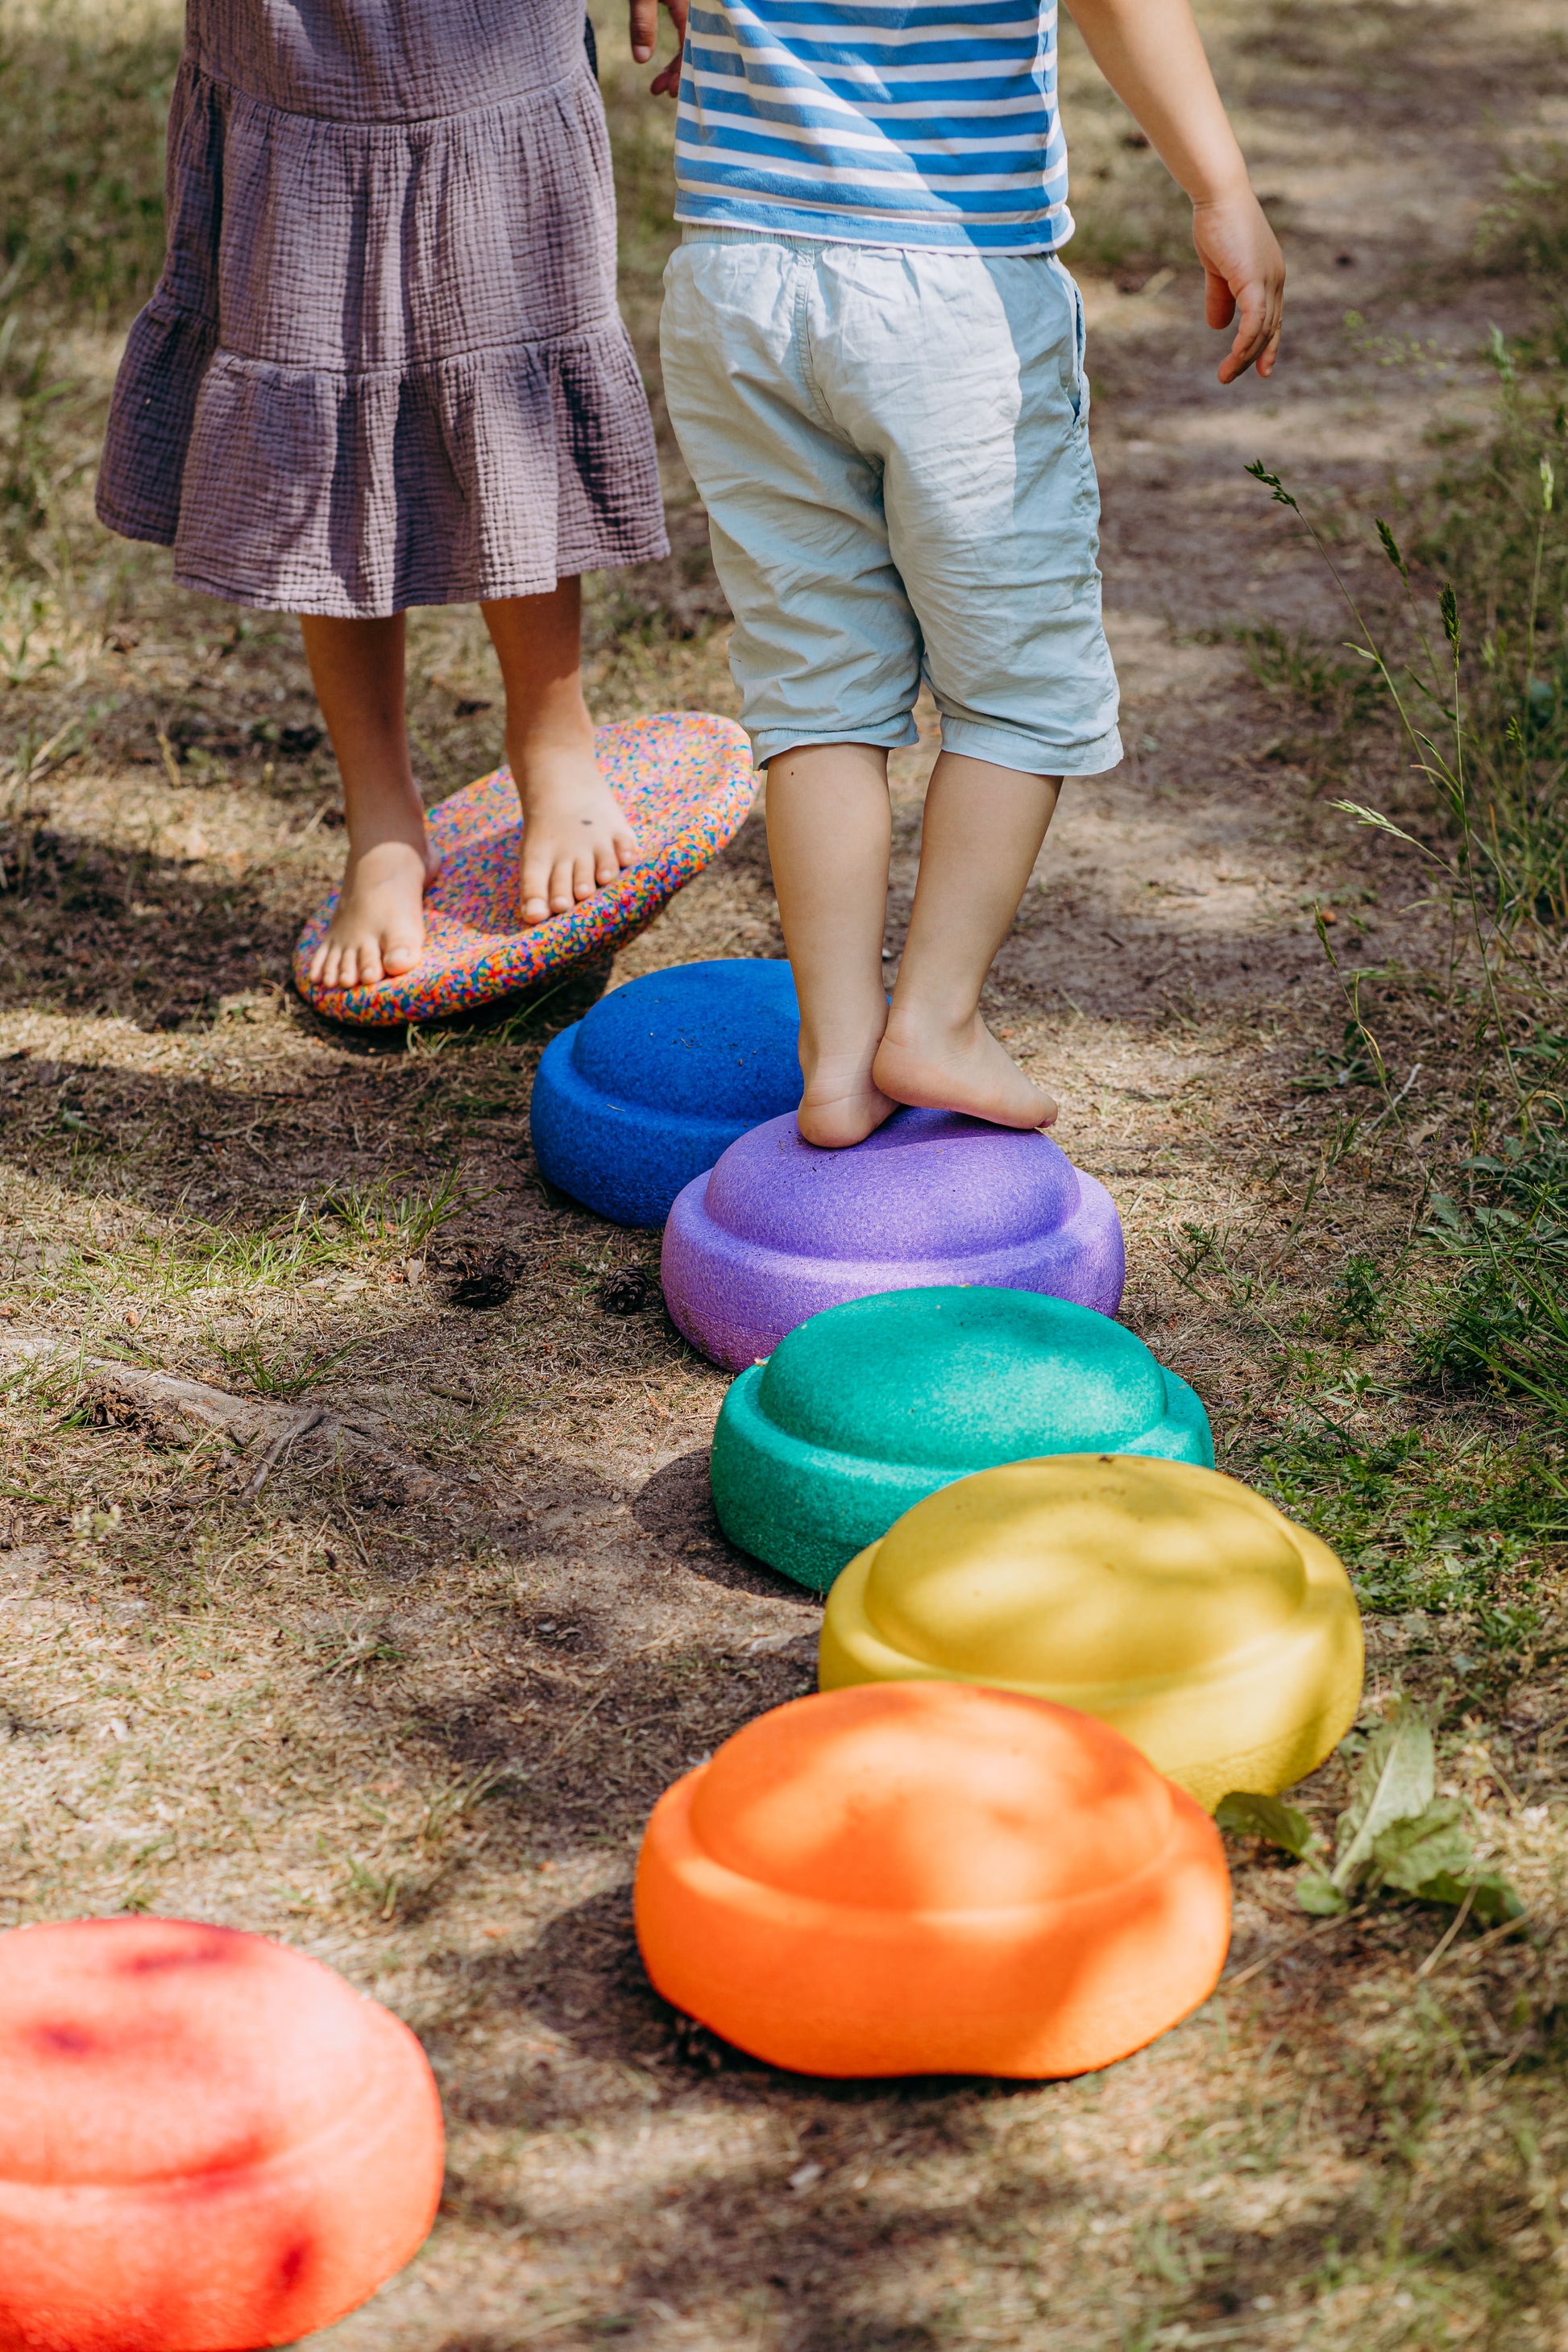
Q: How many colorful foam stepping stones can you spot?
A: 6